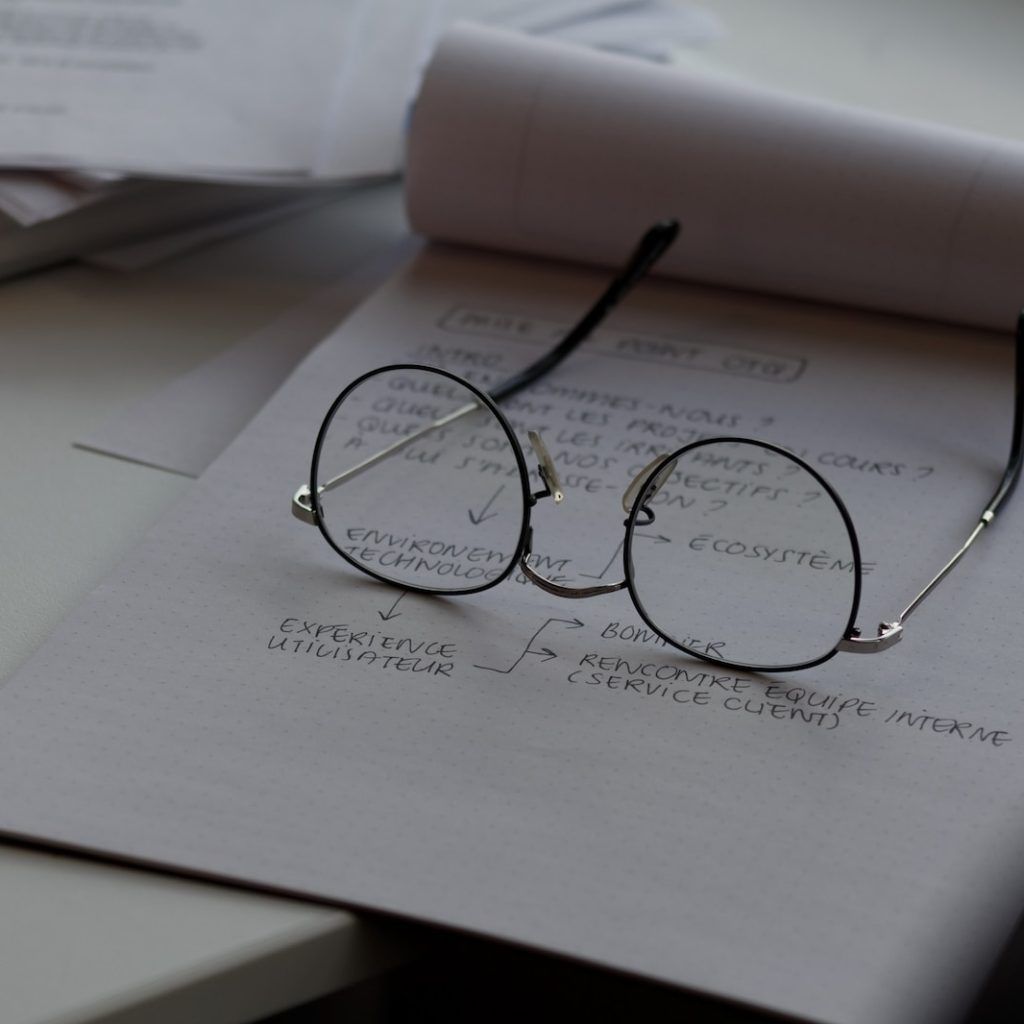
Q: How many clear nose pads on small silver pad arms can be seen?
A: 2